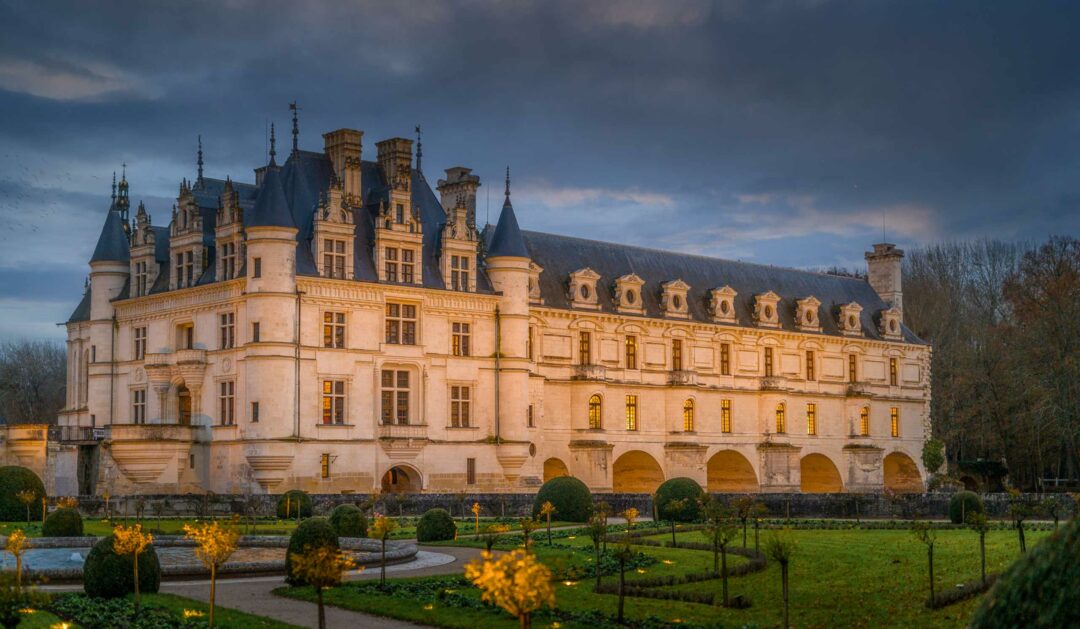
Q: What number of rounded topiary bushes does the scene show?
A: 11